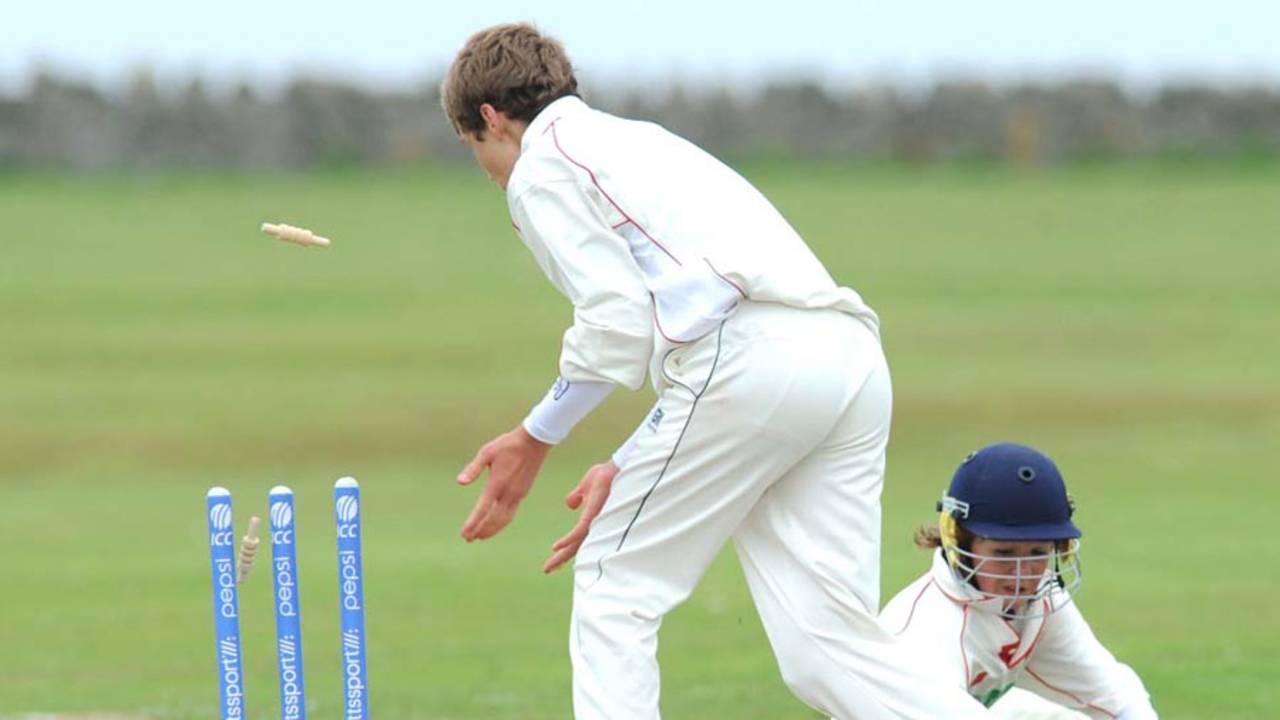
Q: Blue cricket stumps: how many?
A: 3